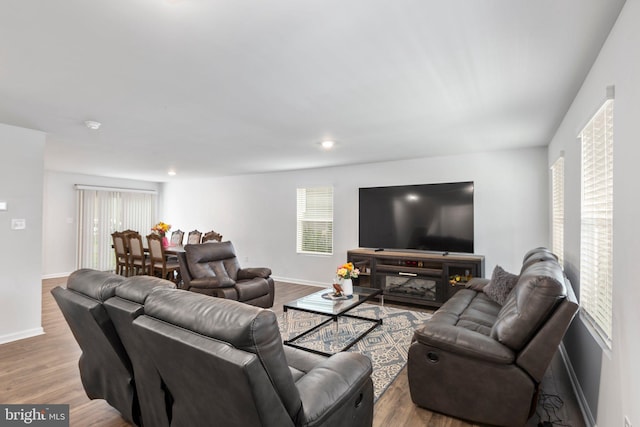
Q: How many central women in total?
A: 0